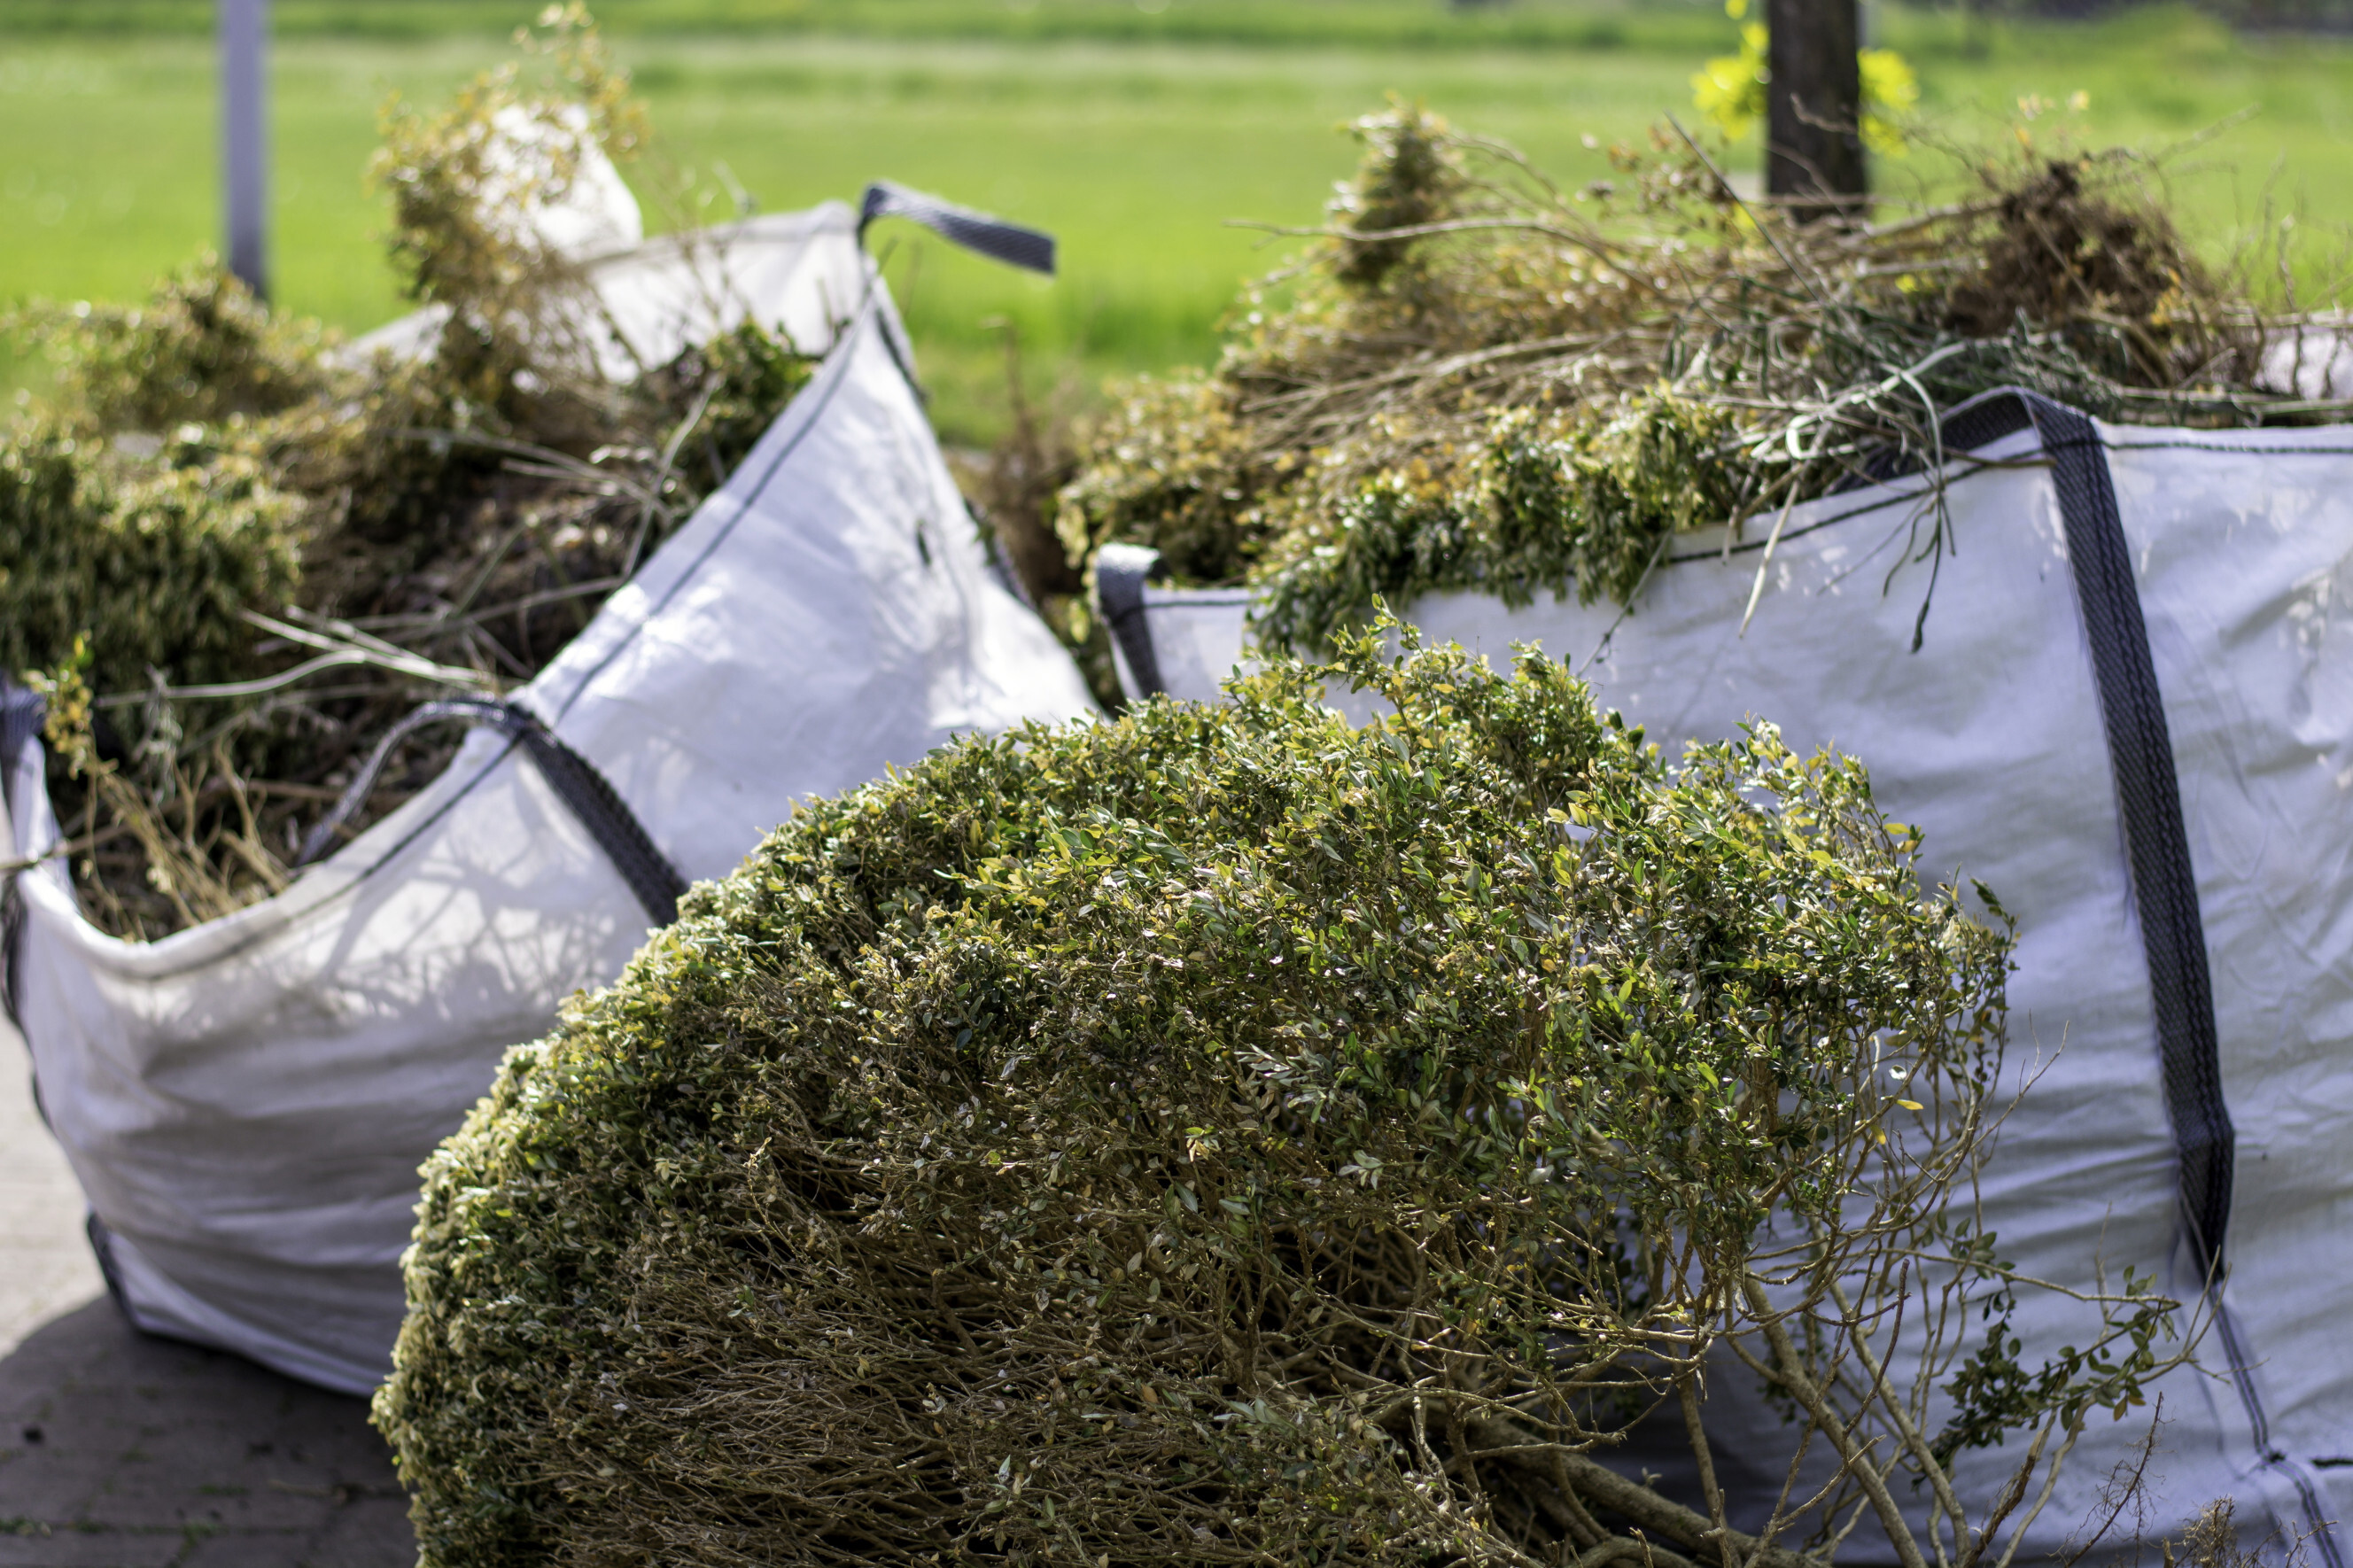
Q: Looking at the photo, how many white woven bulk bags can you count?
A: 2